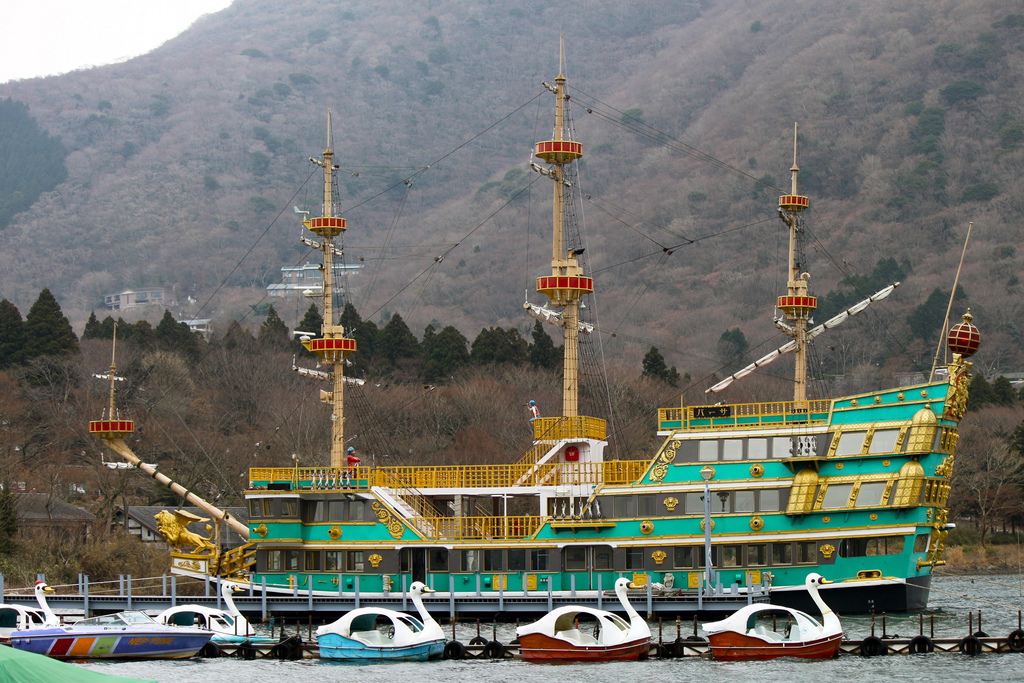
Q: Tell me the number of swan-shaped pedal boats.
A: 5